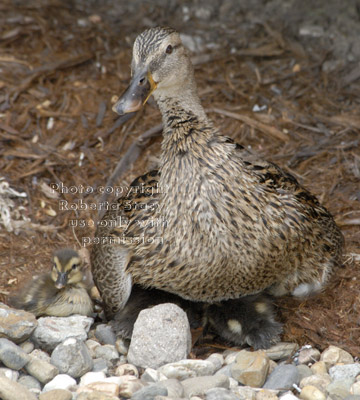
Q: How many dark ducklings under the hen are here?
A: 2